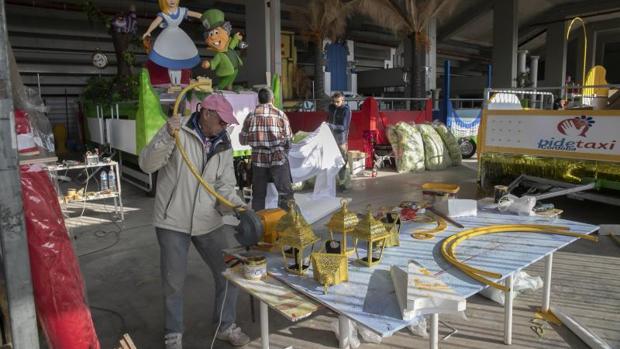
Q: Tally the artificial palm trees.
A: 2